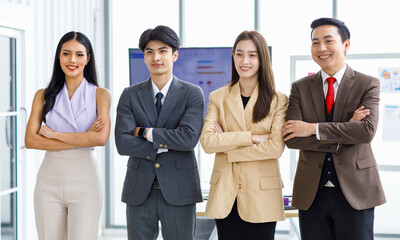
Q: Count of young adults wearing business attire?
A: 4